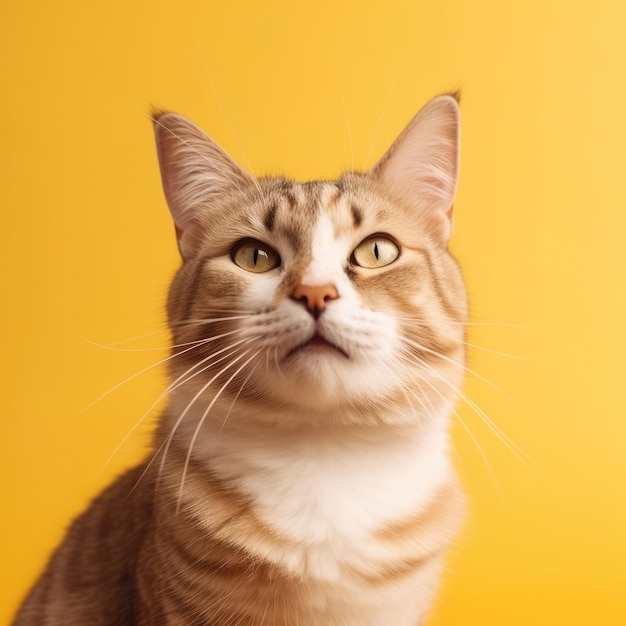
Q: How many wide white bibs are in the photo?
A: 1